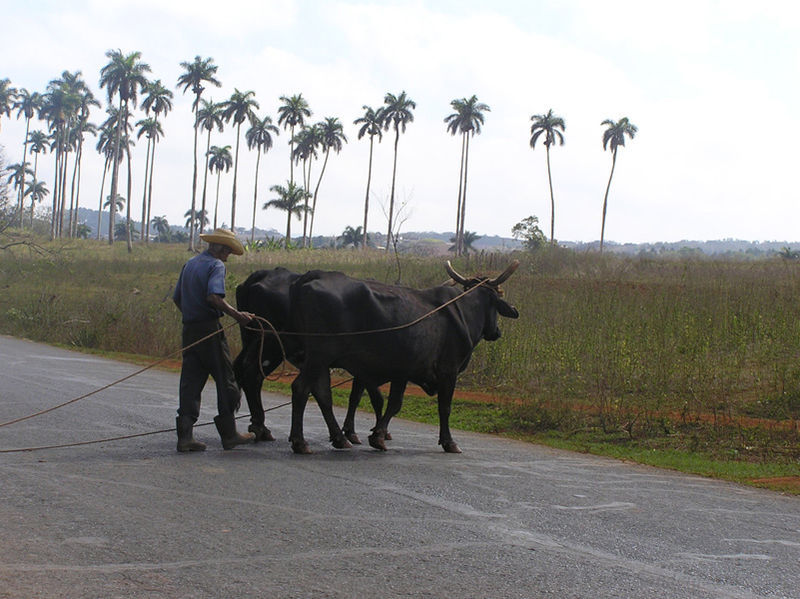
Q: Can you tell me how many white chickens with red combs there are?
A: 0